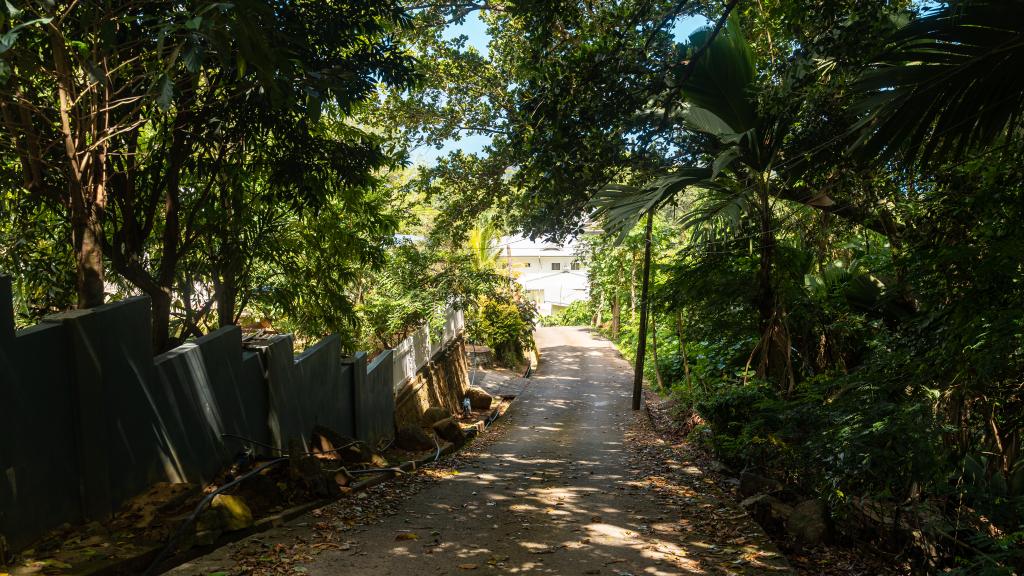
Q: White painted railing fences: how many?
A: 1